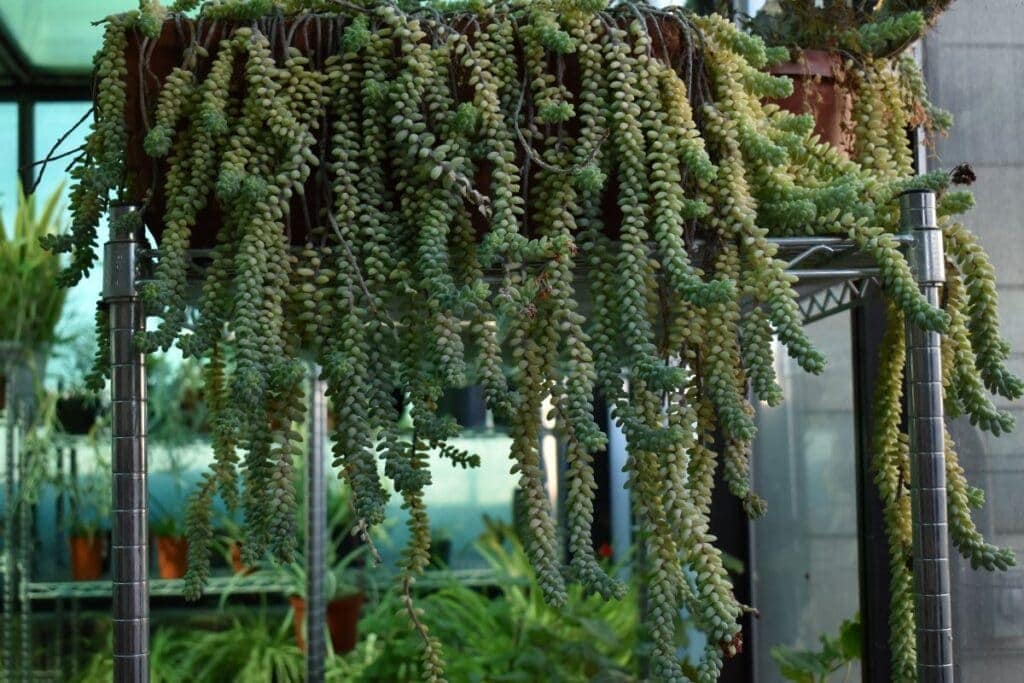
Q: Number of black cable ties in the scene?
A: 0